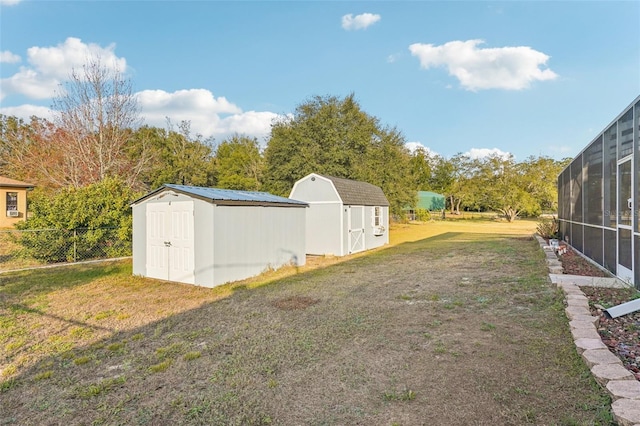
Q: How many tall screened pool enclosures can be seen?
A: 1